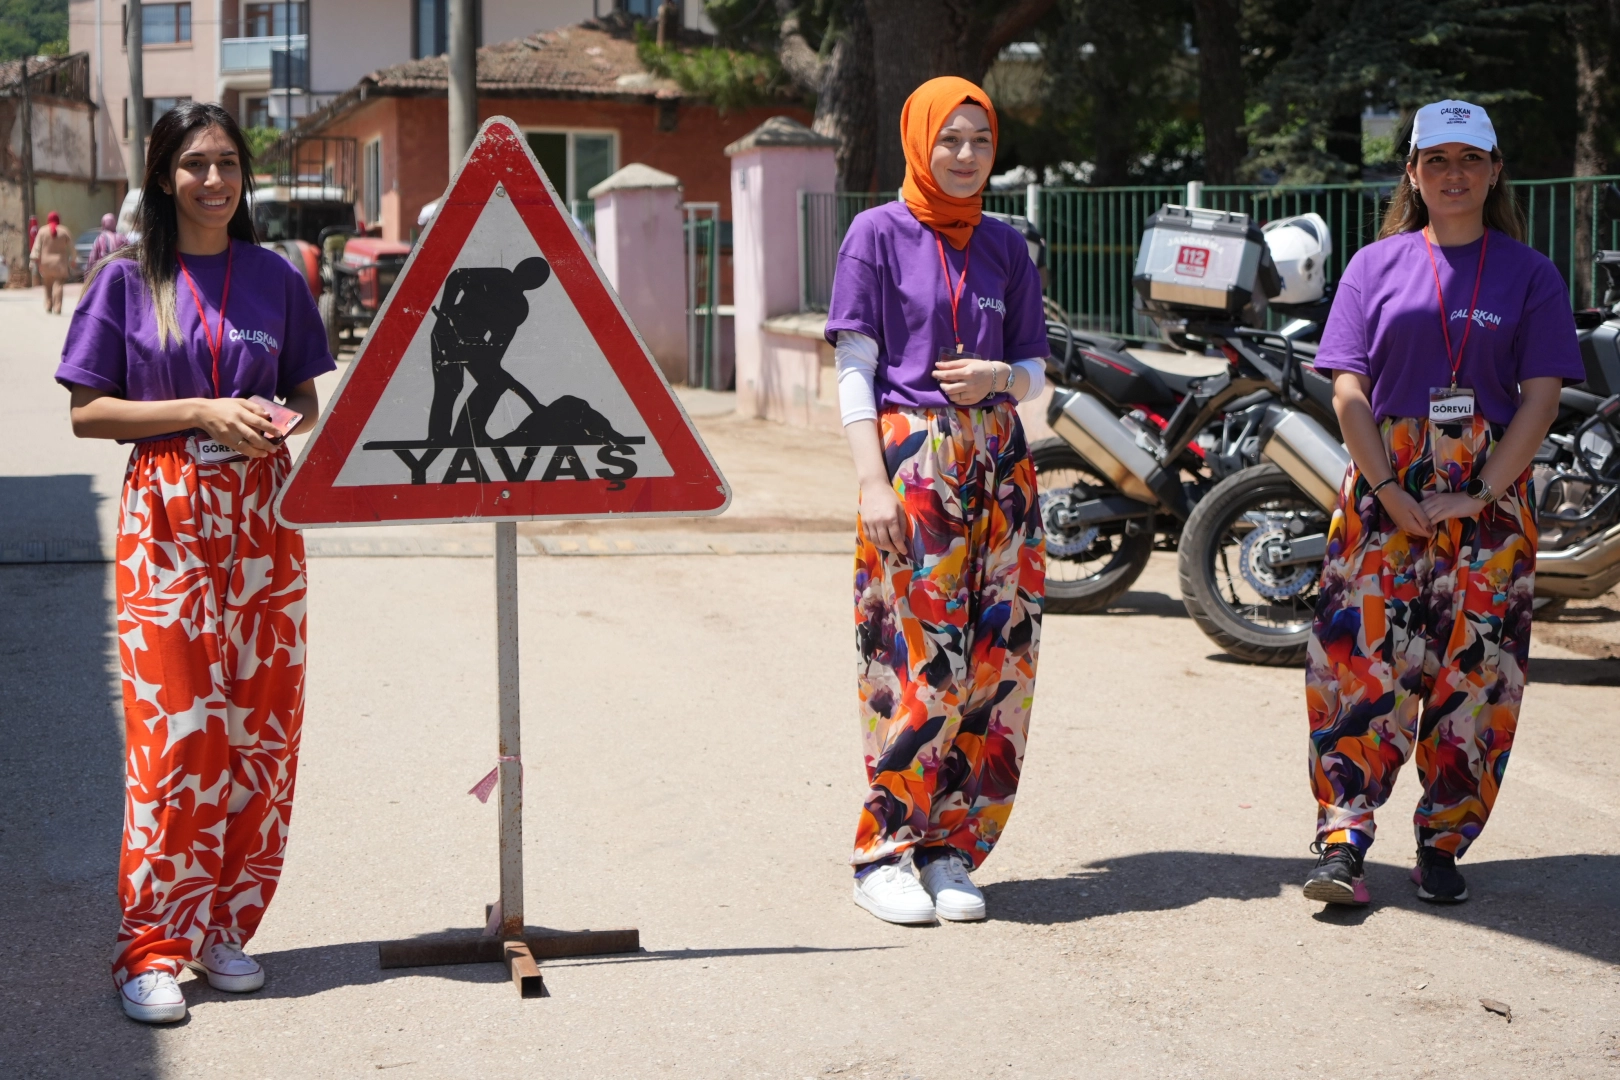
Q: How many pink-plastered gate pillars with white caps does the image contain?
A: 2